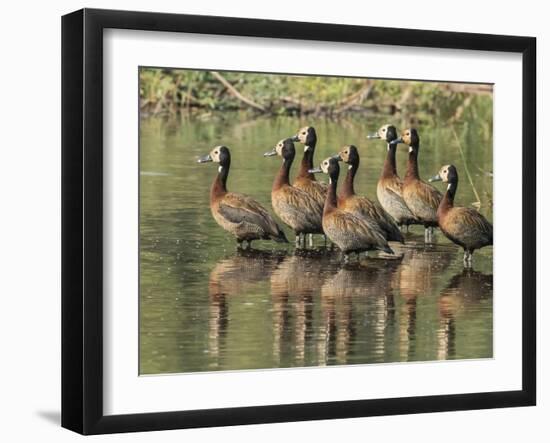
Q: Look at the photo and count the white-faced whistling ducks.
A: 8